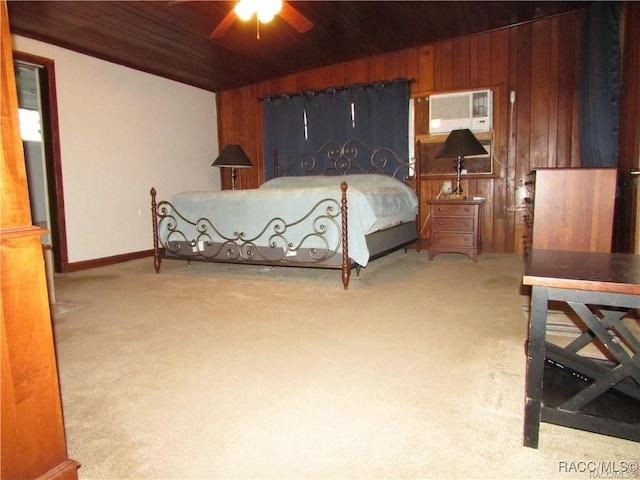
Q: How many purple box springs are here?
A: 0